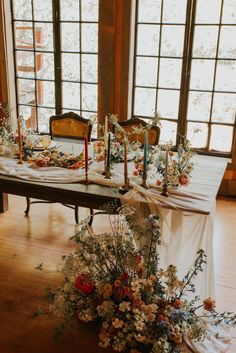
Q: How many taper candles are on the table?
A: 7